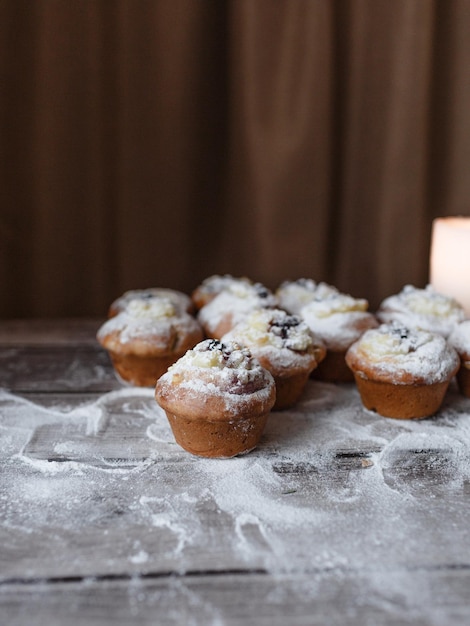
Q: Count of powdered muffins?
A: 11